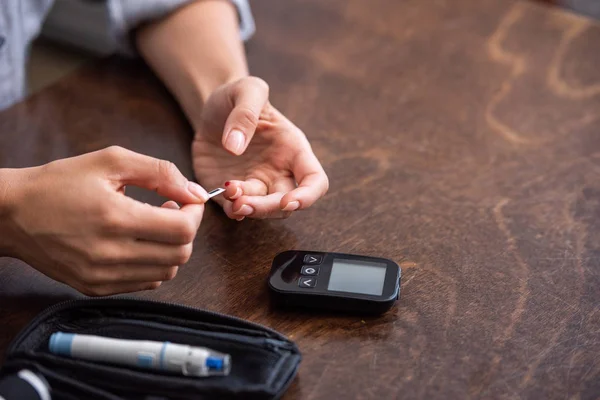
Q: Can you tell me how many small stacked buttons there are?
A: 3